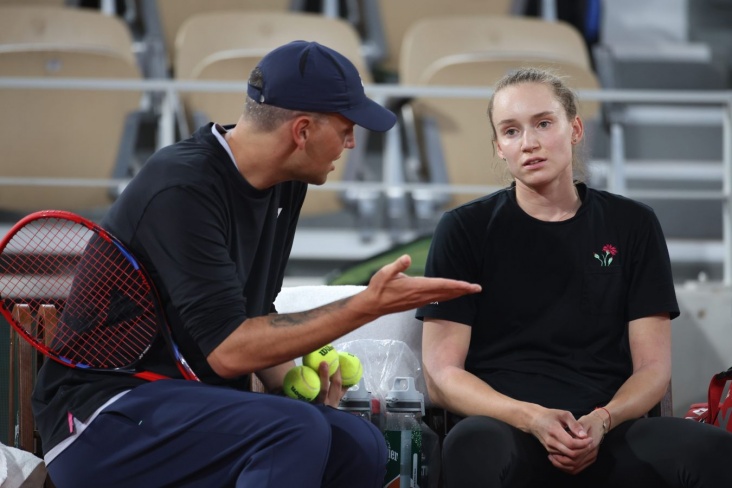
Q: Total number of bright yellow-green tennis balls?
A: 3